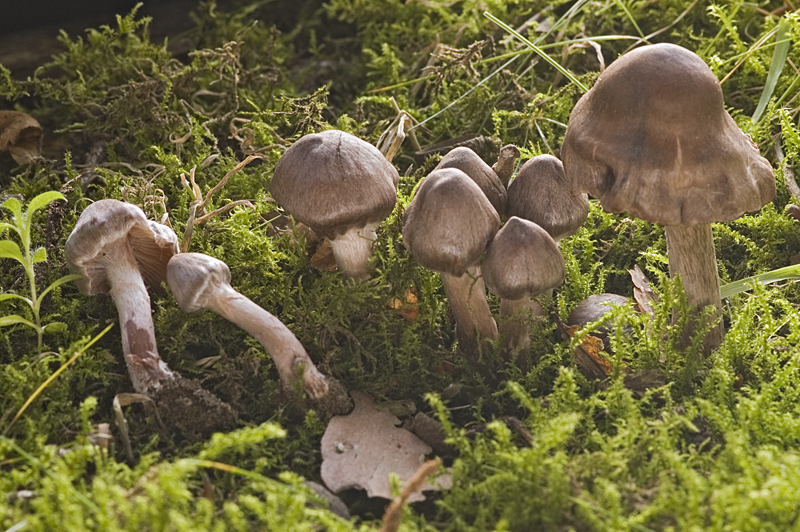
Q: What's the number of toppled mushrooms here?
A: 2